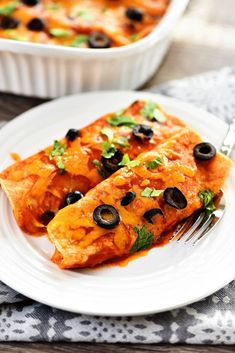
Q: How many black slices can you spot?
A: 15